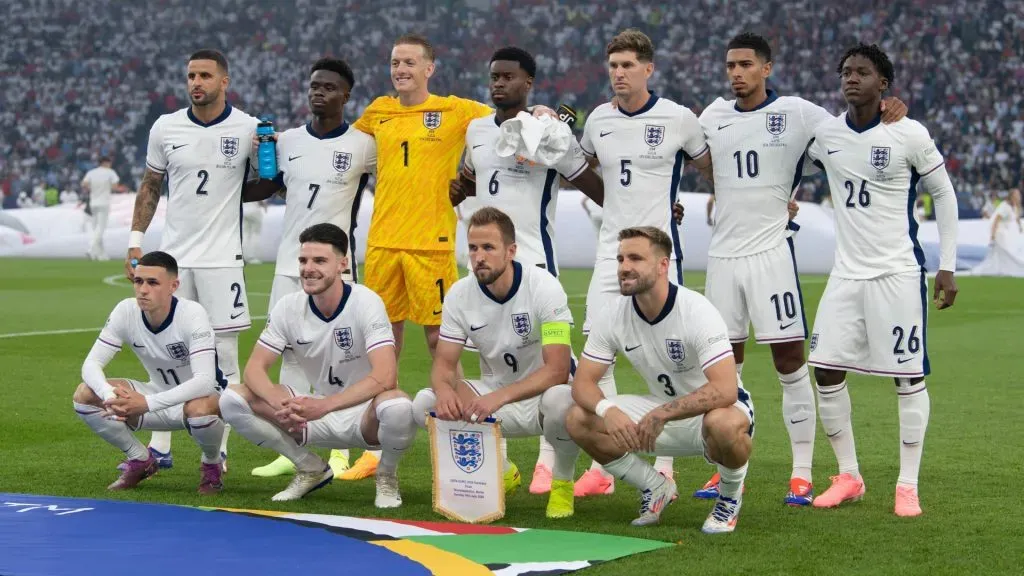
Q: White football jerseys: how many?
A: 10